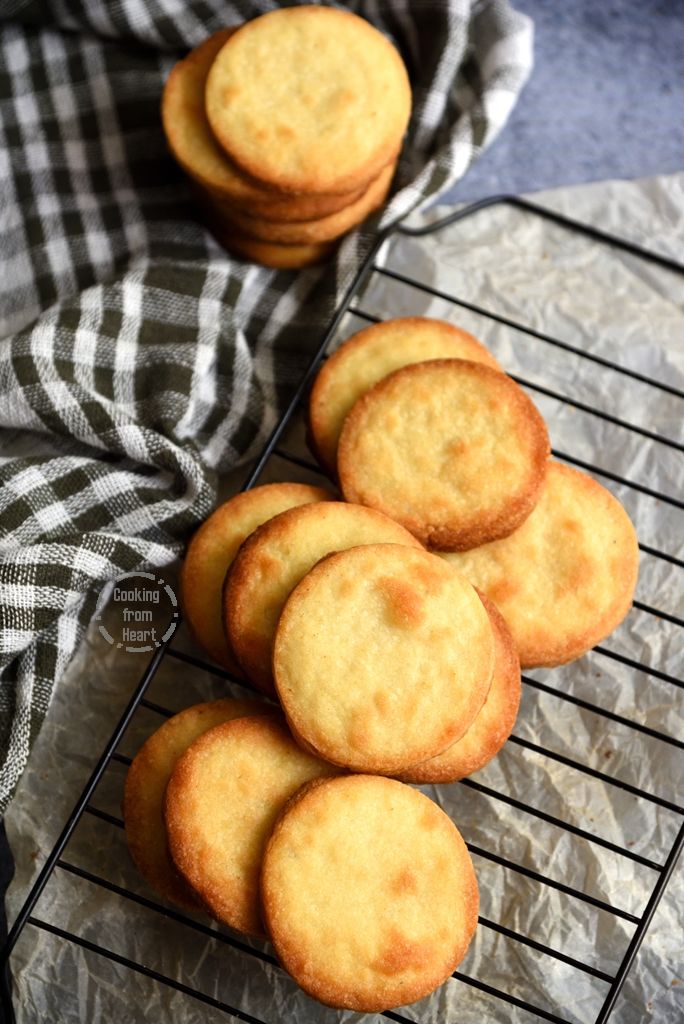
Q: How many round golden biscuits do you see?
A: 14